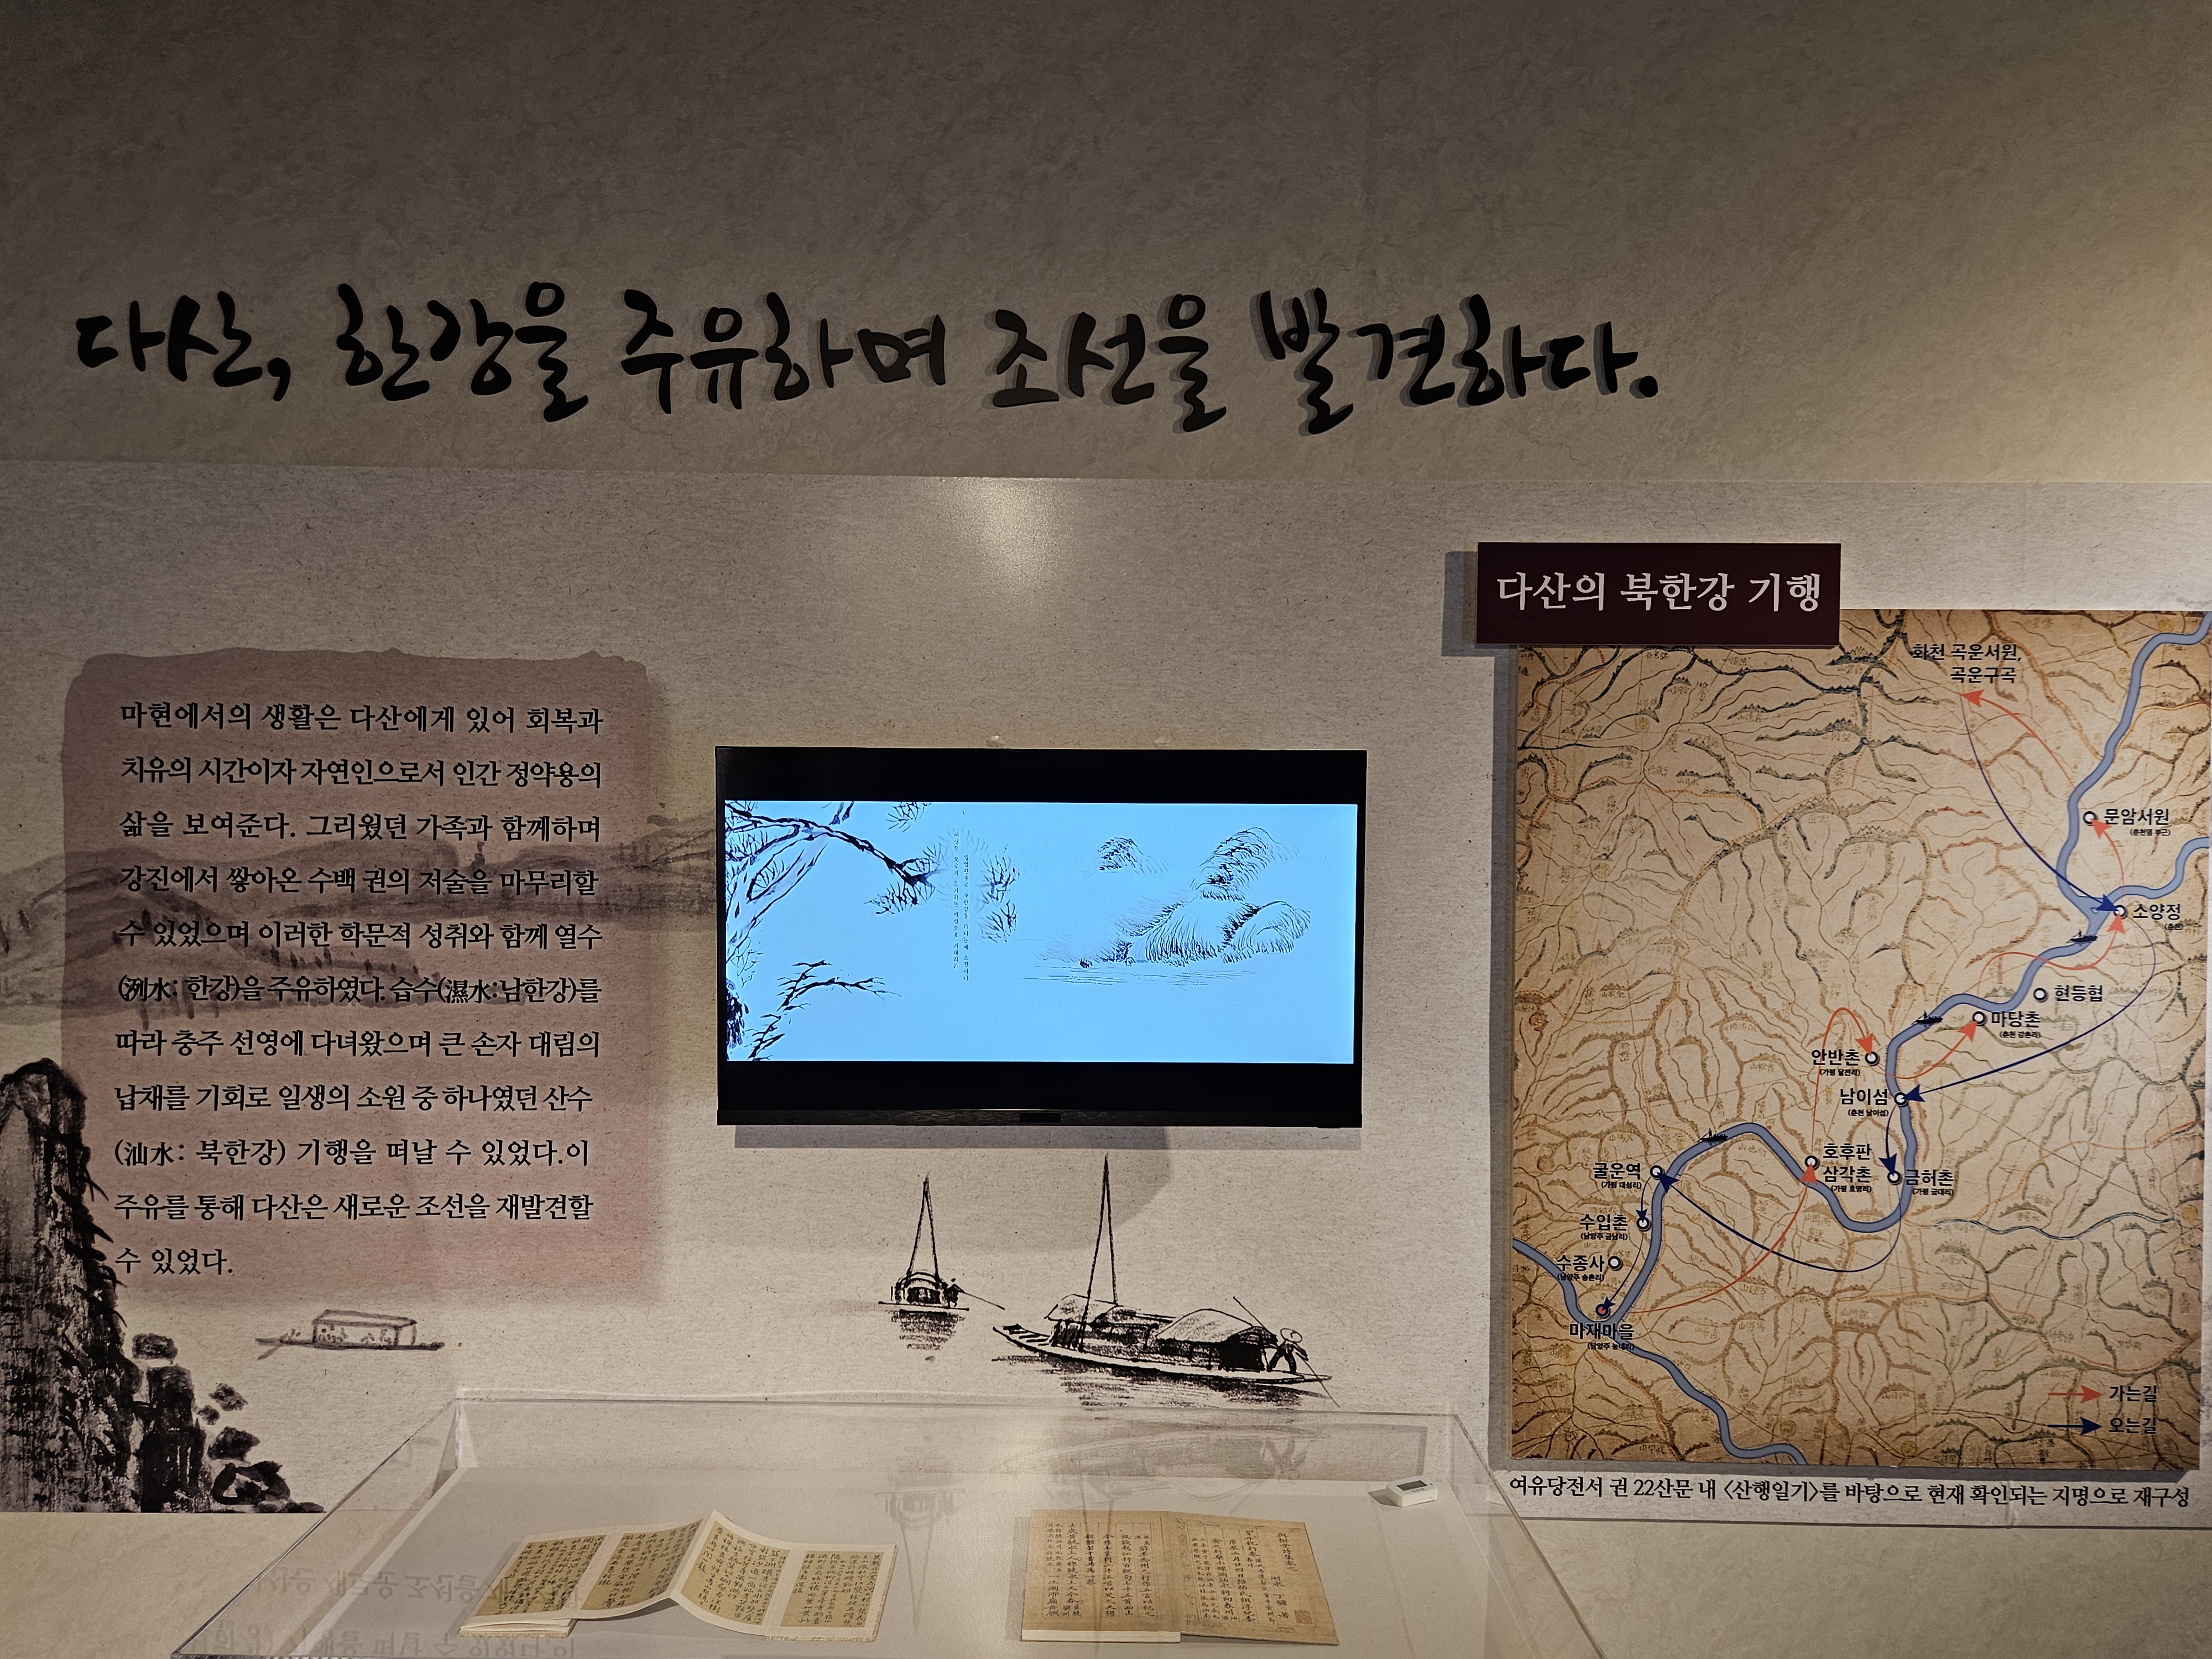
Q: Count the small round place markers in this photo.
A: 12